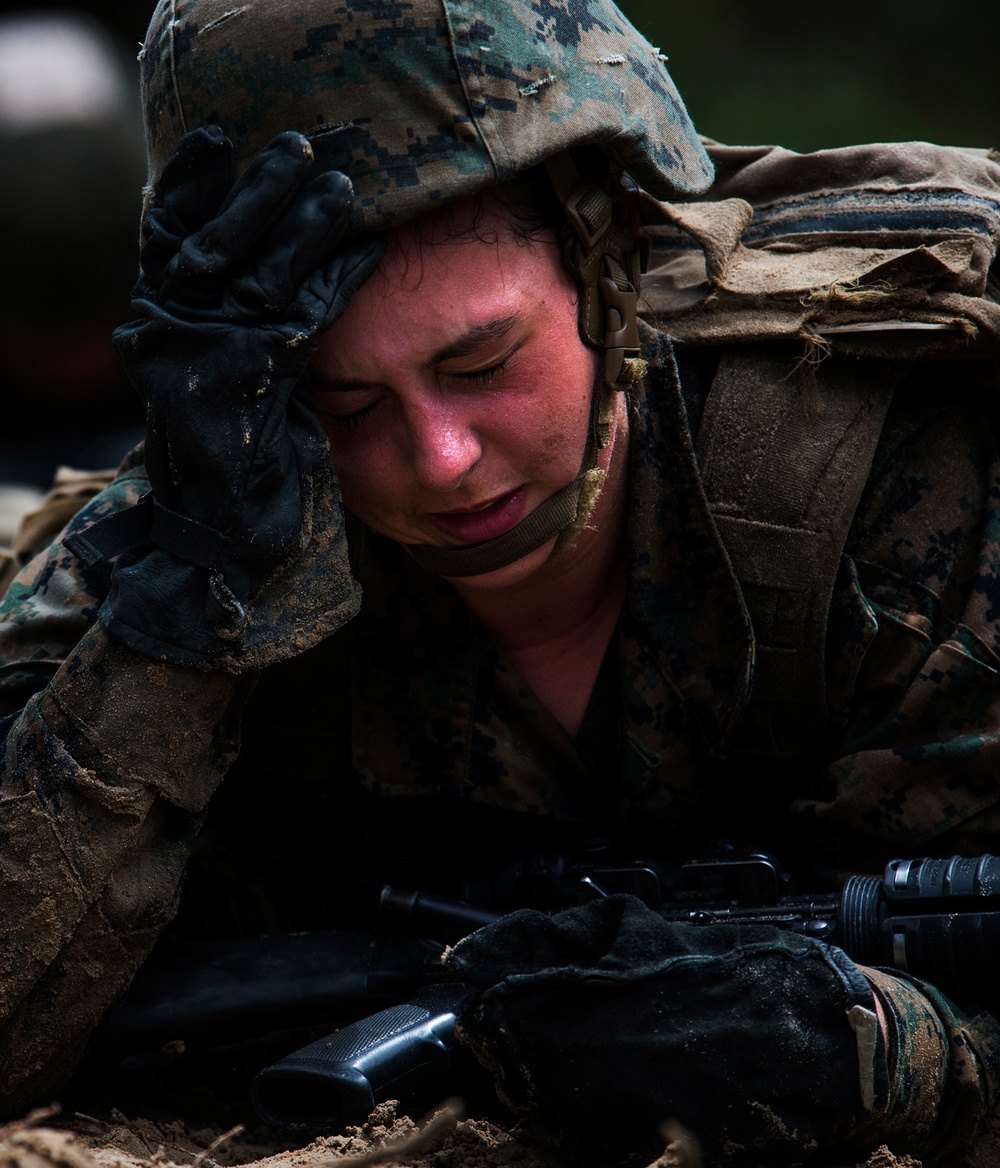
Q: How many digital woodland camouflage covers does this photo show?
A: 1